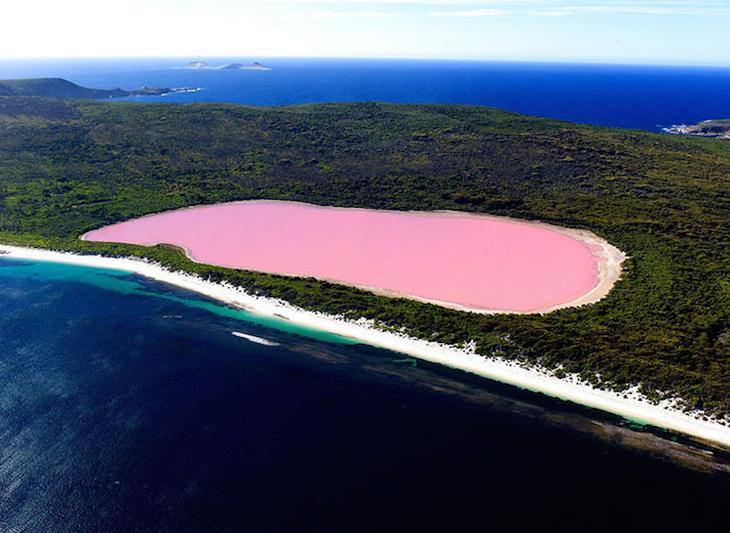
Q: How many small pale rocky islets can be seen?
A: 2